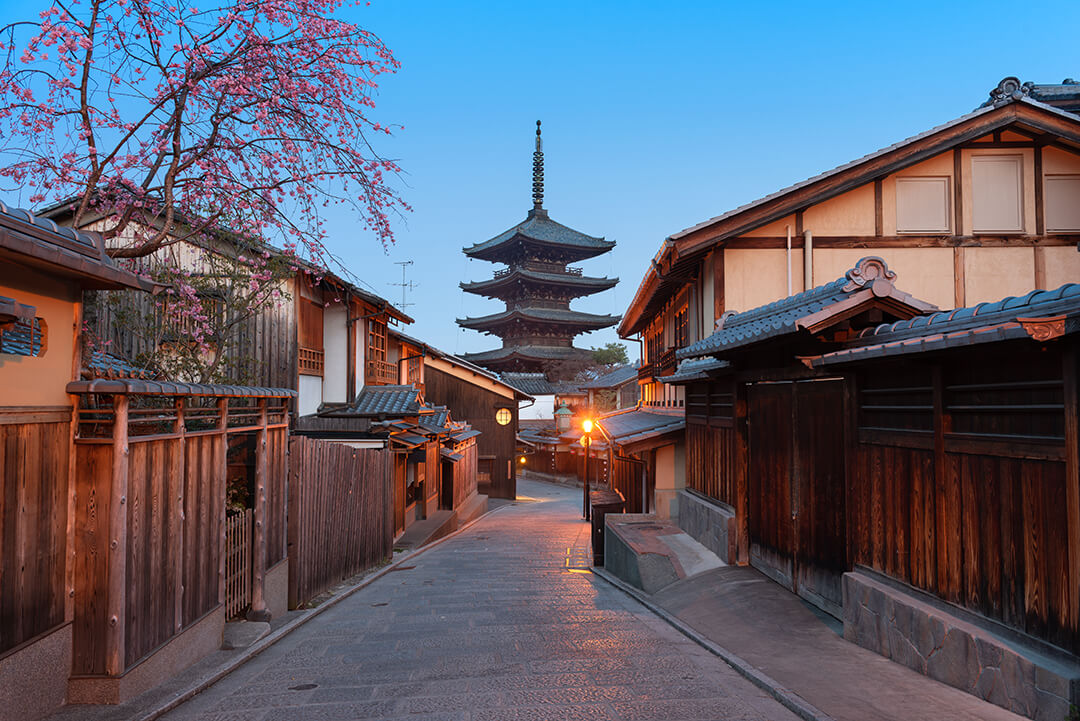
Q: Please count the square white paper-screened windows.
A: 3